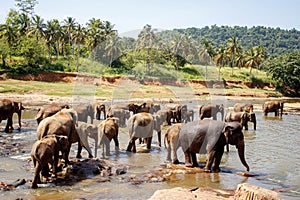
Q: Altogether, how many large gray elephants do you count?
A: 1